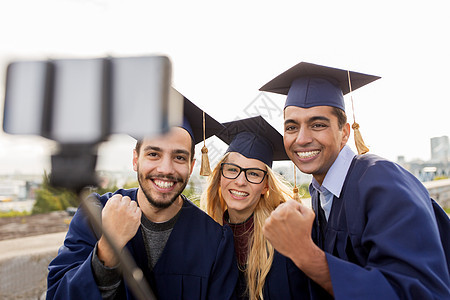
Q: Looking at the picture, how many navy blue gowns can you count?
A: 3